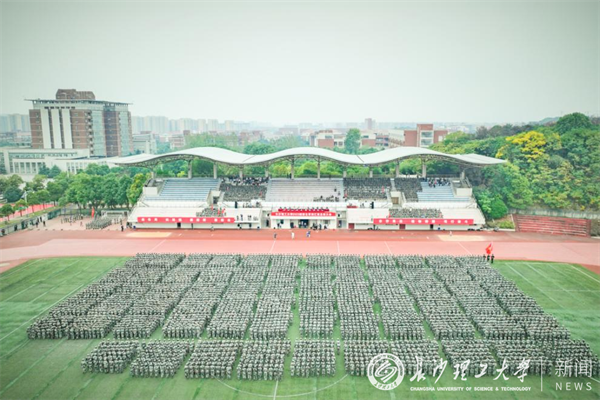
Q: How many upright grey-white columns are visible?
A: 12